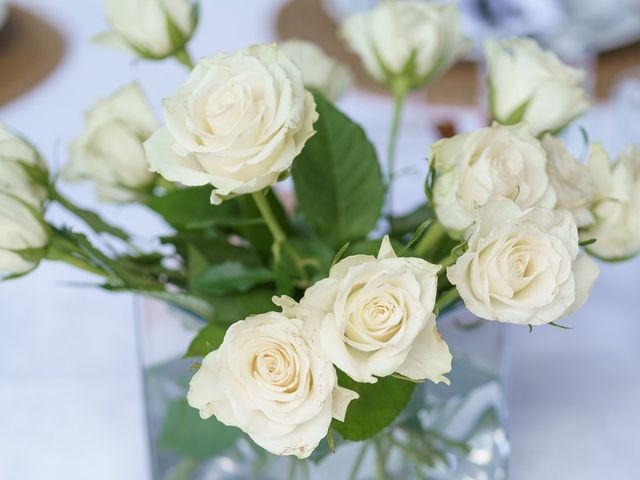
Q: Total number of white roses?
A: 14